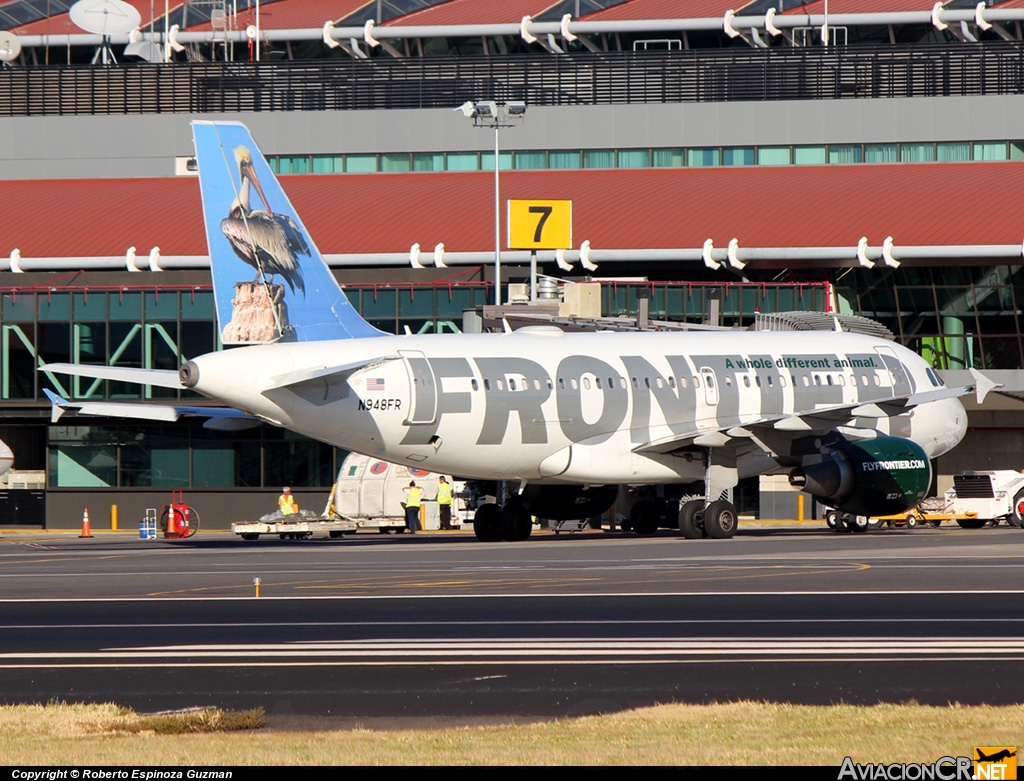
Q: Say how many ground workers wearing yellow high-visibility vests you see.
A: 3